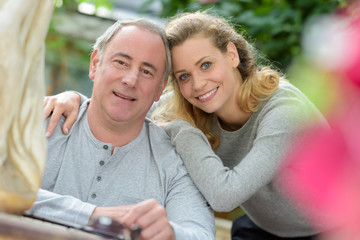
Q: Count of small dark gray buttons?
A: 4